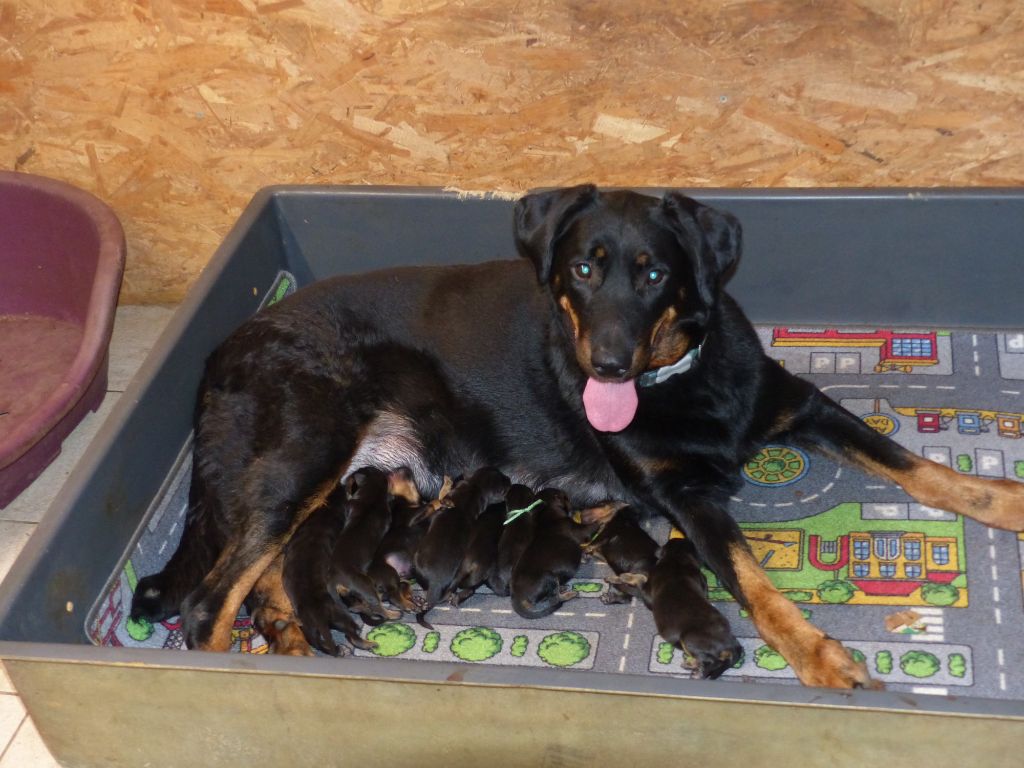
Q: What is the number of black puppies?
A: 9